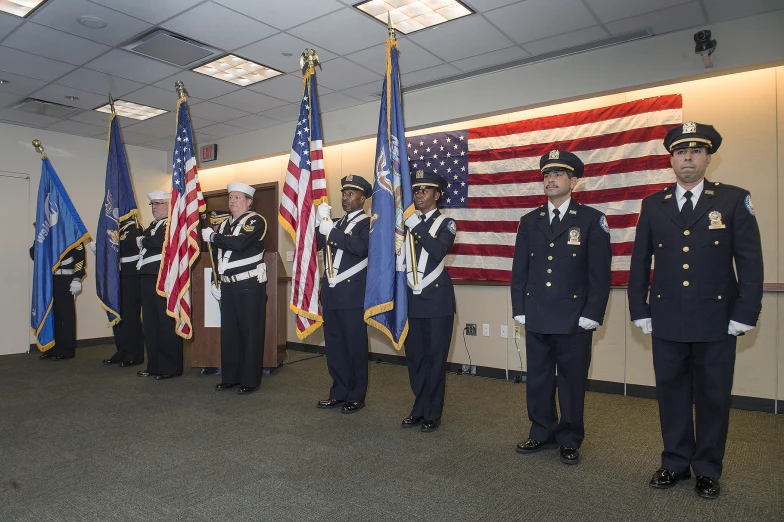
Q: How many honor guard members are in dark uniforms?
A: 8